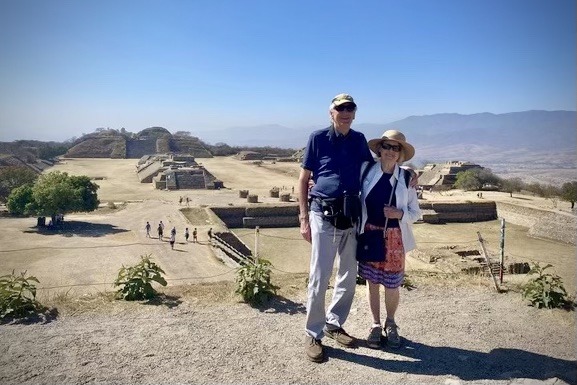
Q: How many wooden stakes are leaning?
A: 1